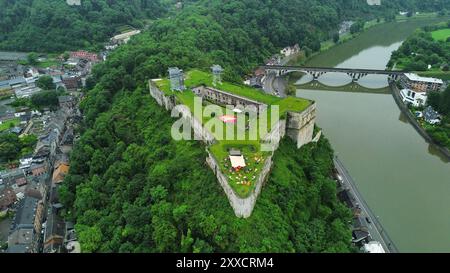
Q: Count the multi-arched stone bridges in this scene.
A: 1